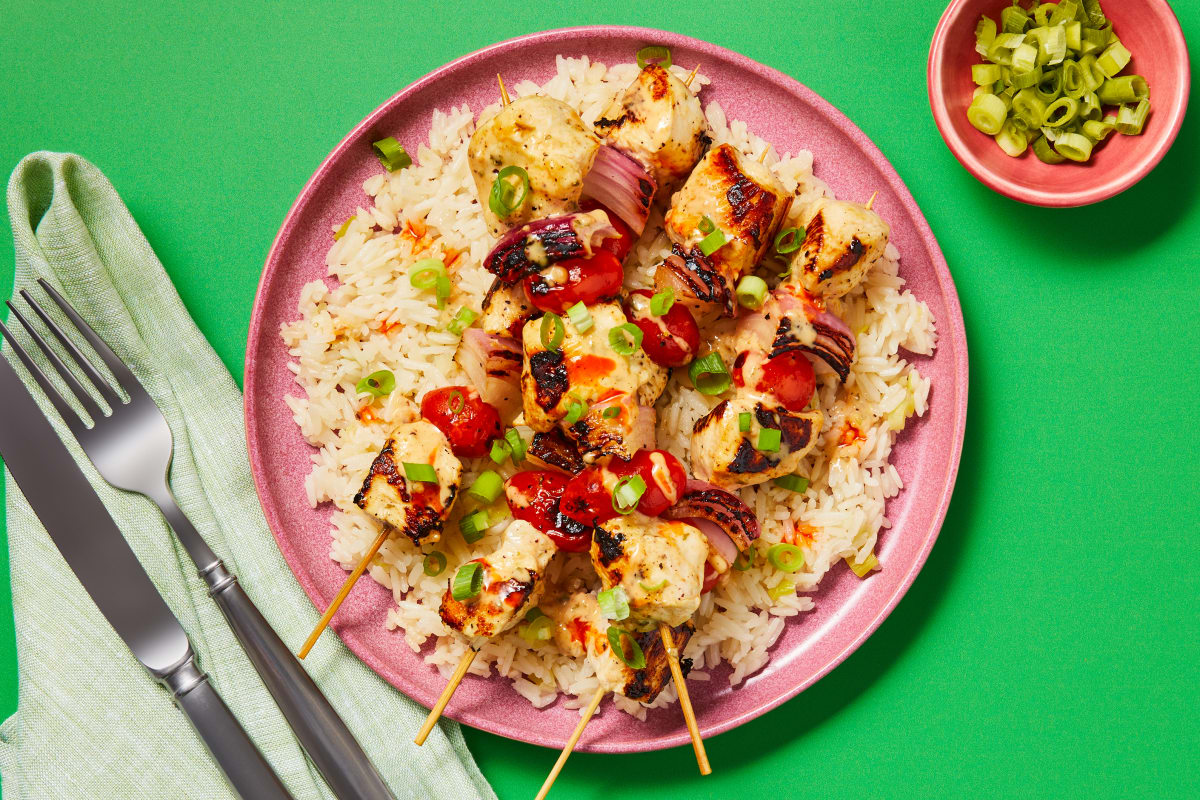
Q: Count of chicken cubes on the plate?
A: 11